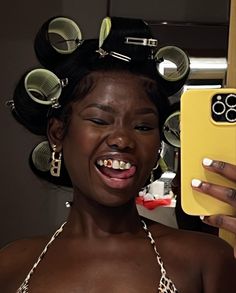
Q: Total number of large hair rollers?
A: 6